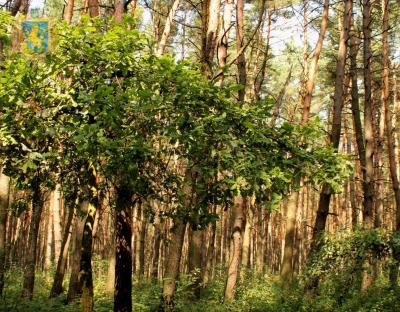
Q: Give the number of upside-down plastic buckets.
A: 0